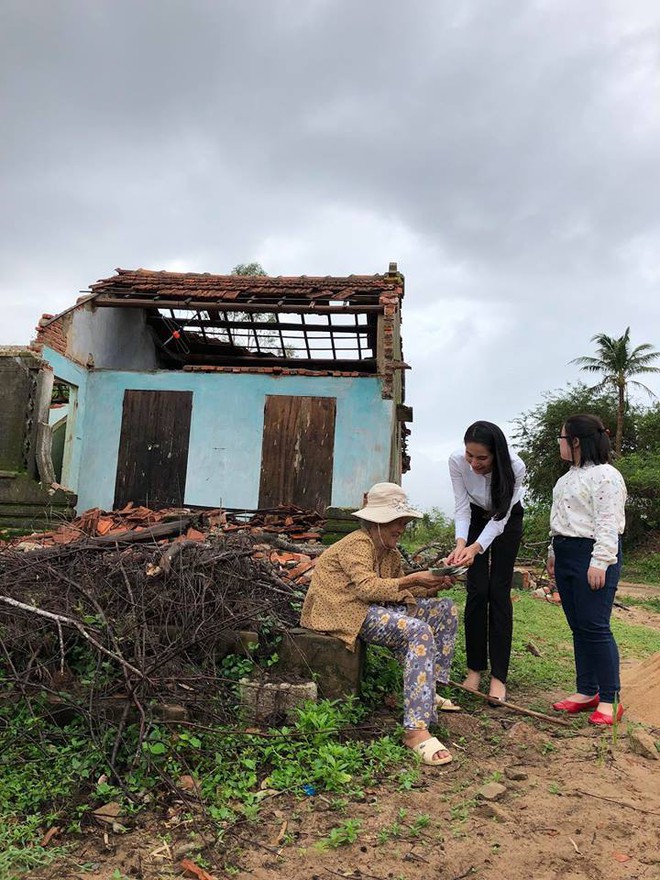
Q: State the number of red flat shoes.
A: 2